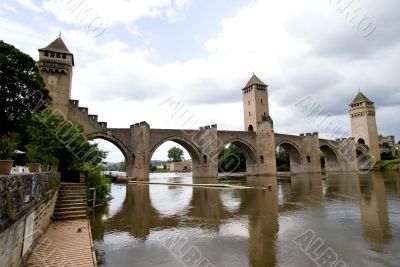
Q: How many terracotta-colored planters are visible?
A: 4